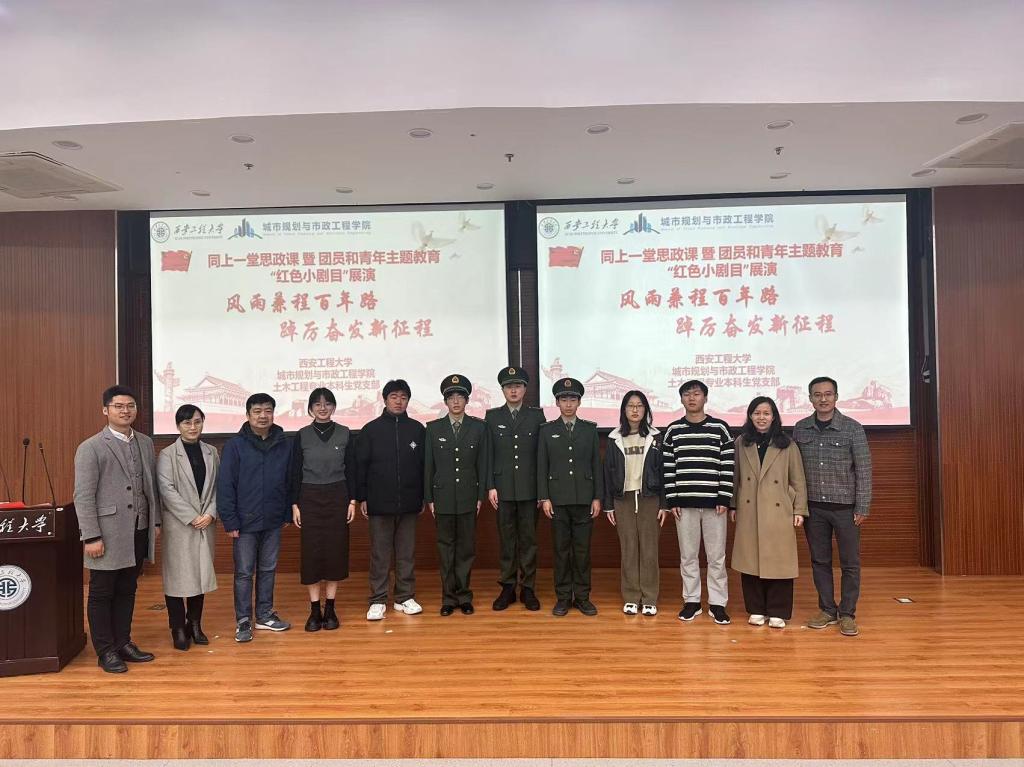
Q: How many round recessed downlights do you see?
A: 13